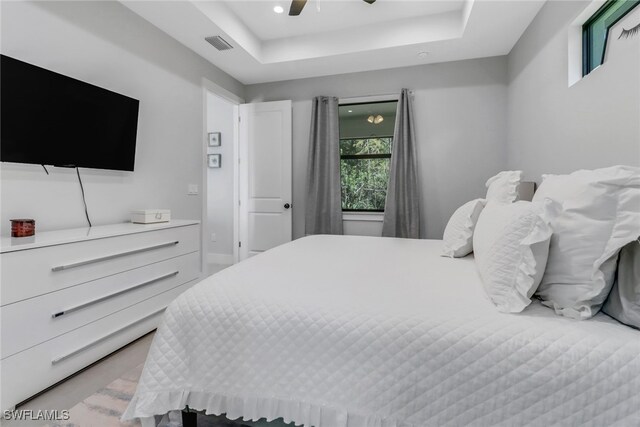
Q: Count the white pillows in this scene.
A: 4